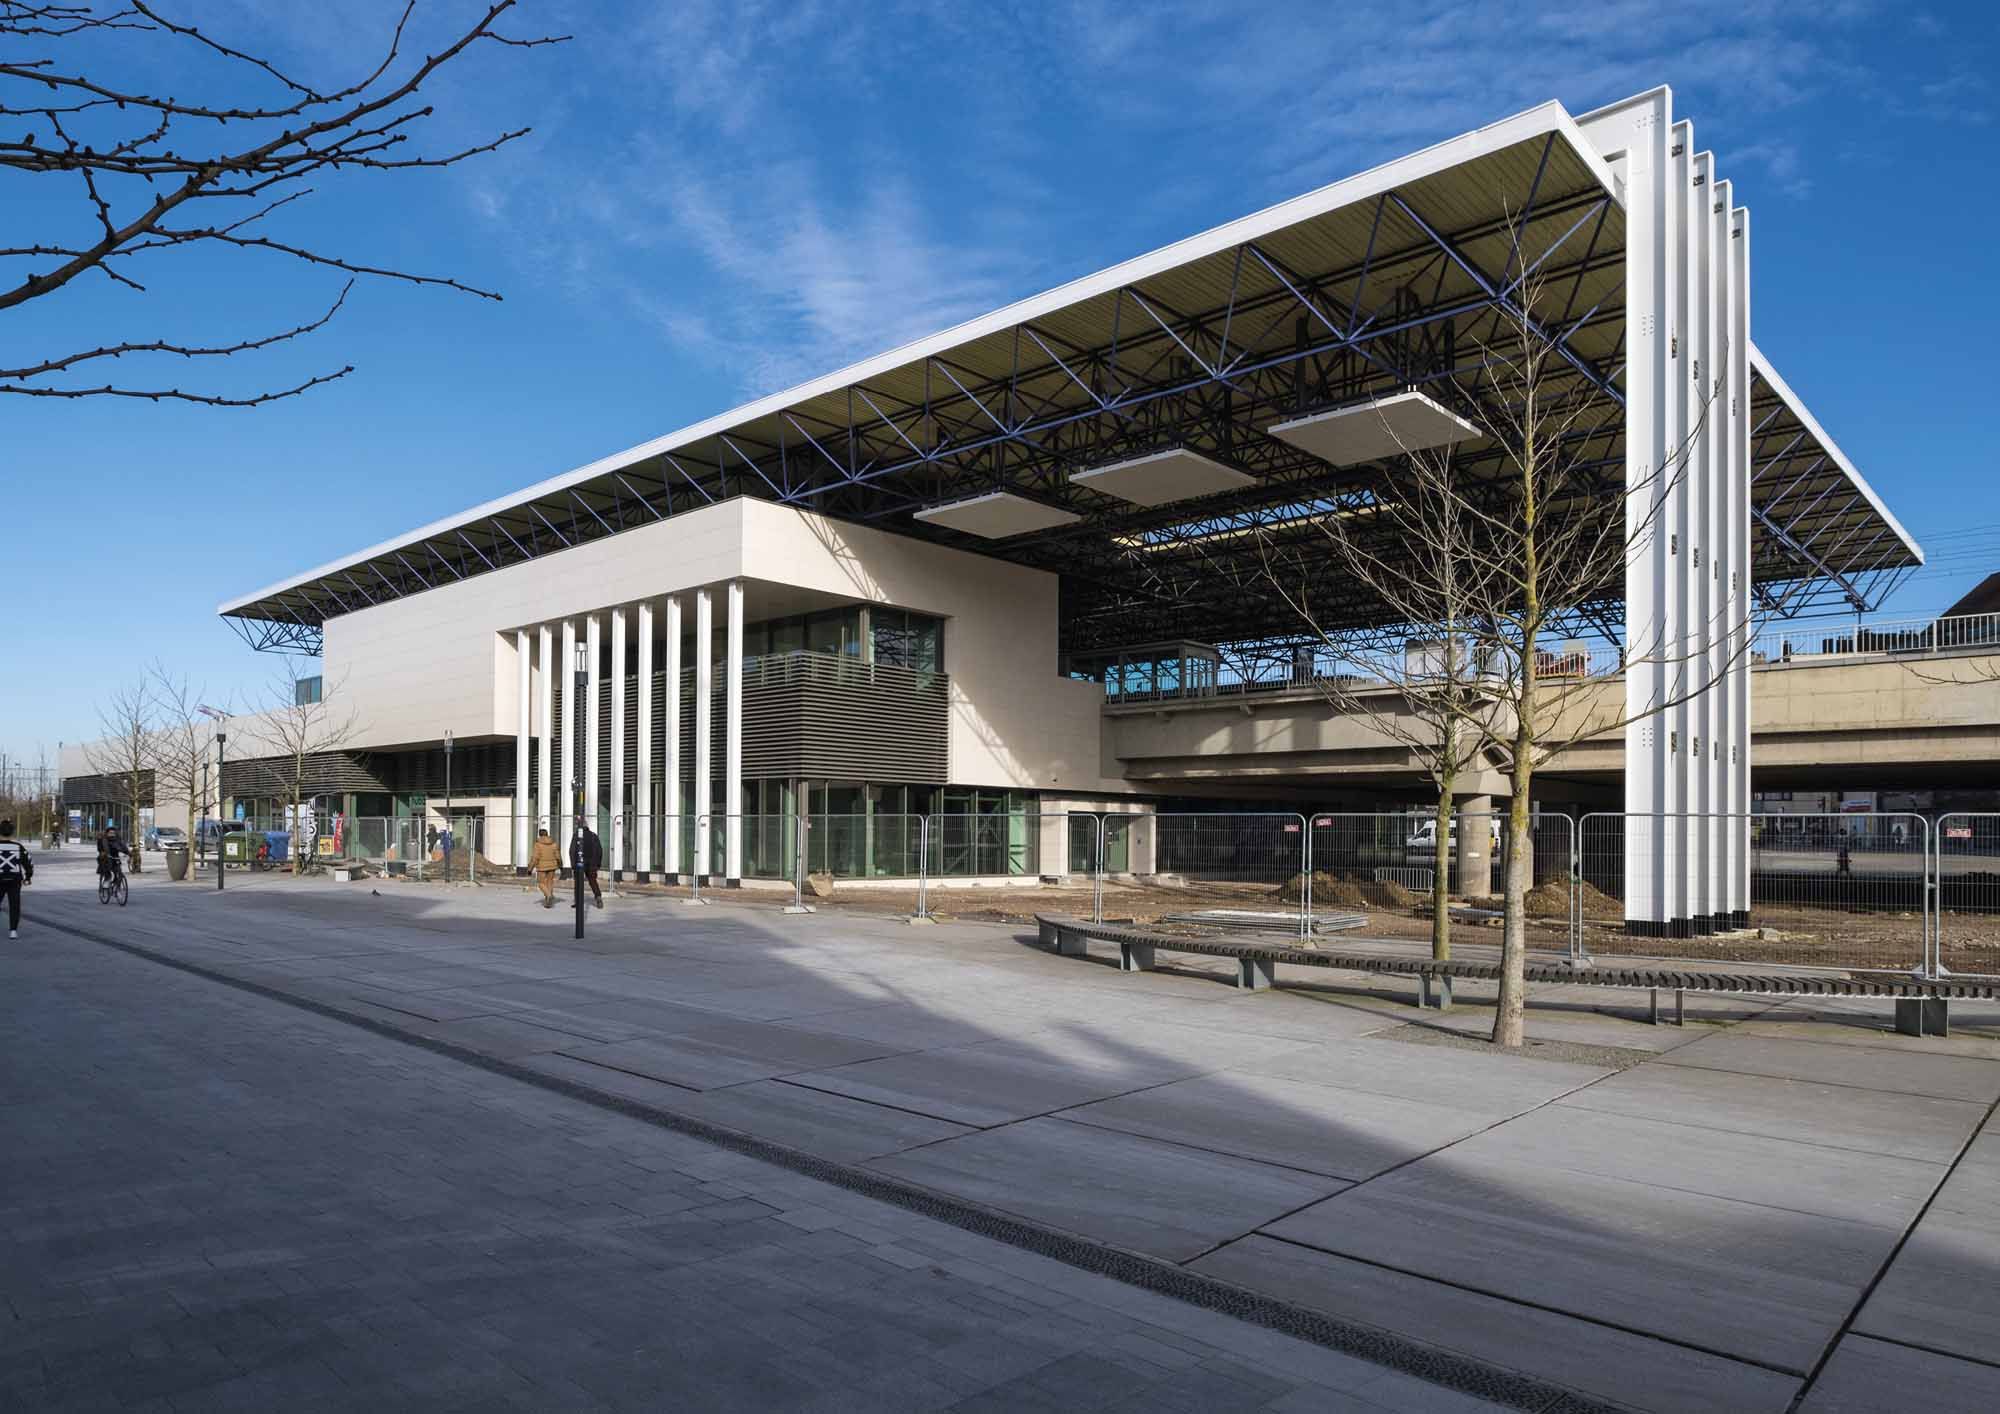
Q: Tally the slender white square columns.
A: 9